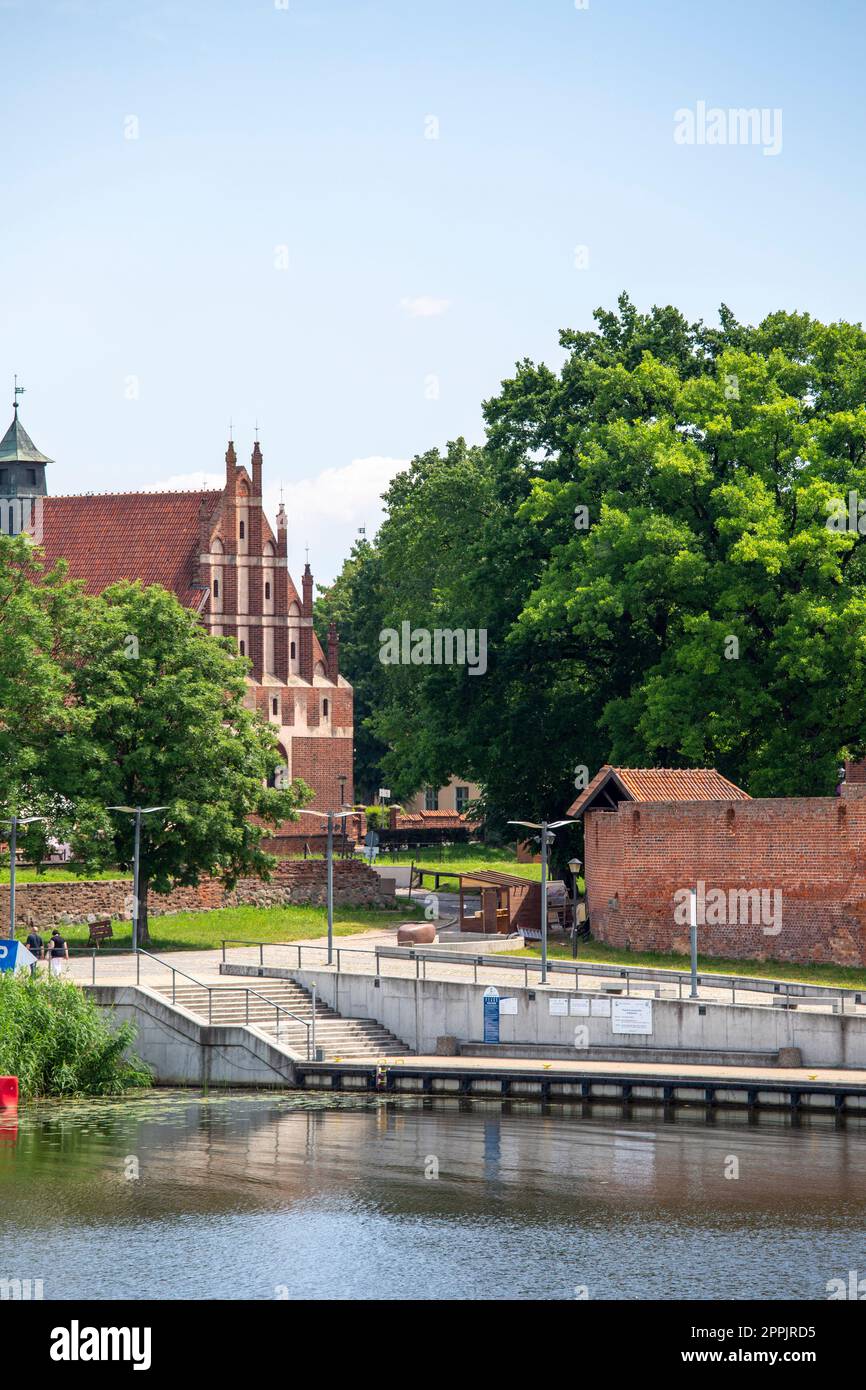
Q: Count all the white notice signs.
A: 5